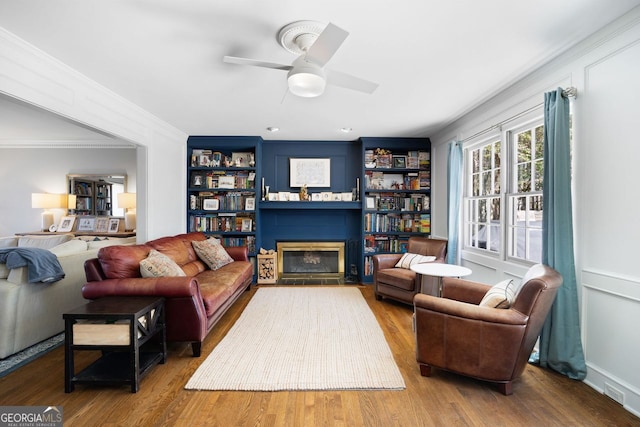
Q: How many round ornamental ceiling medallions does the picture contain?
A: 1